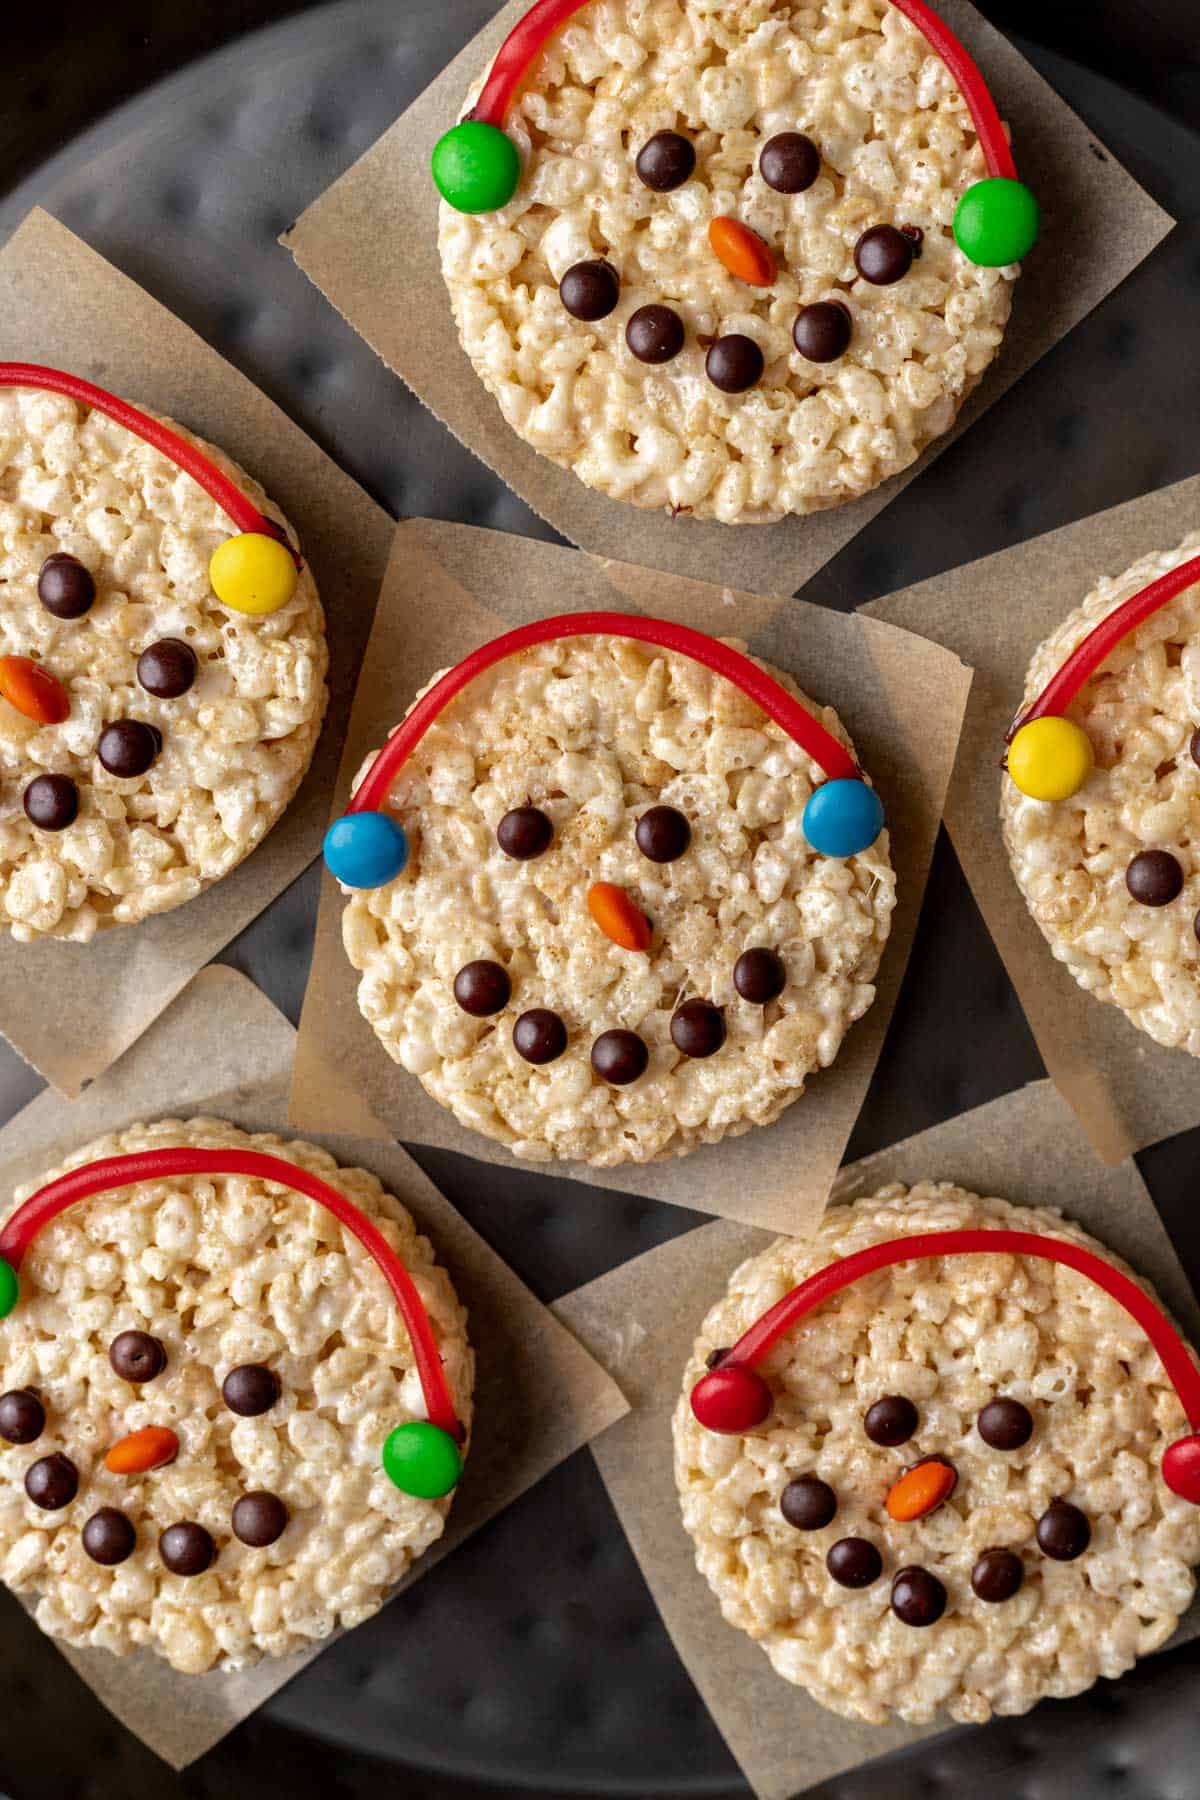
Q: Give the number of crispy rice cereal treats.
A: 6